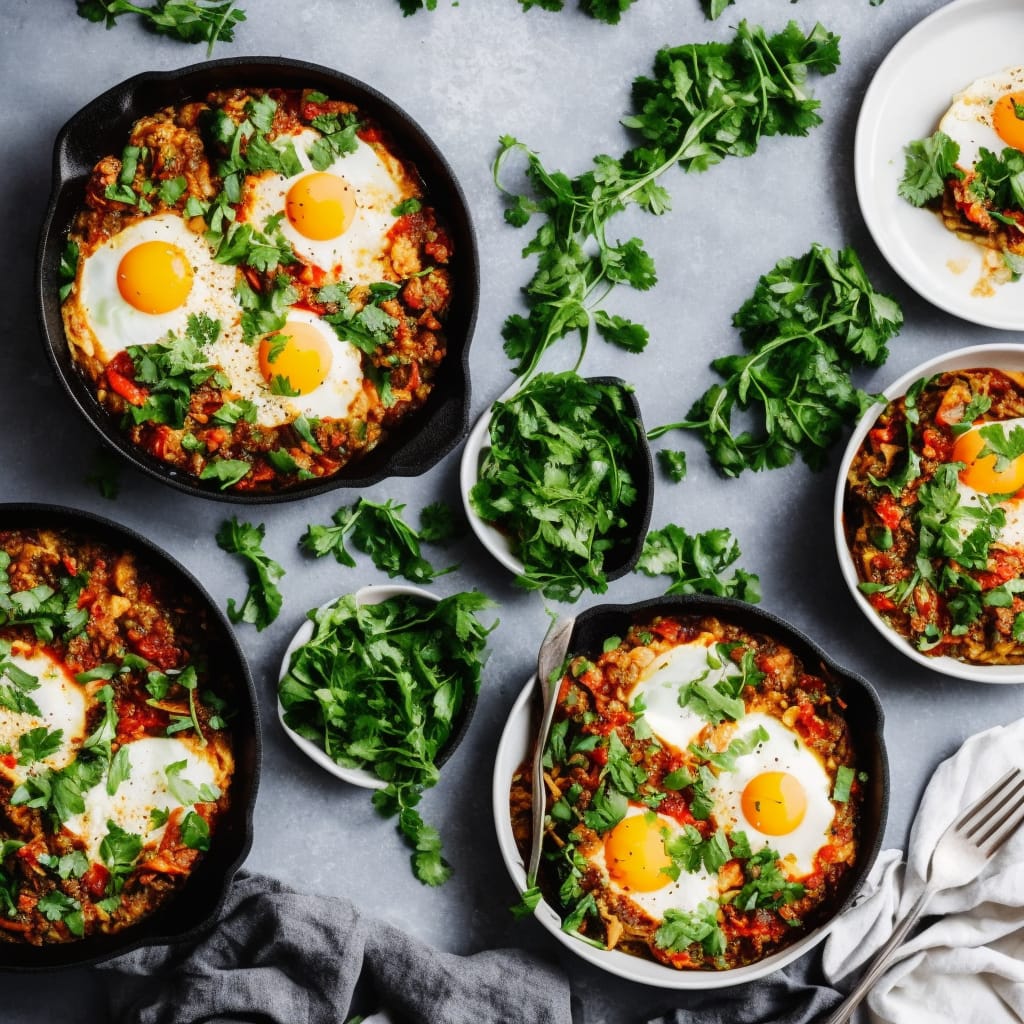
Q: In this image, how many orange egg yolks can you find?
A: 7